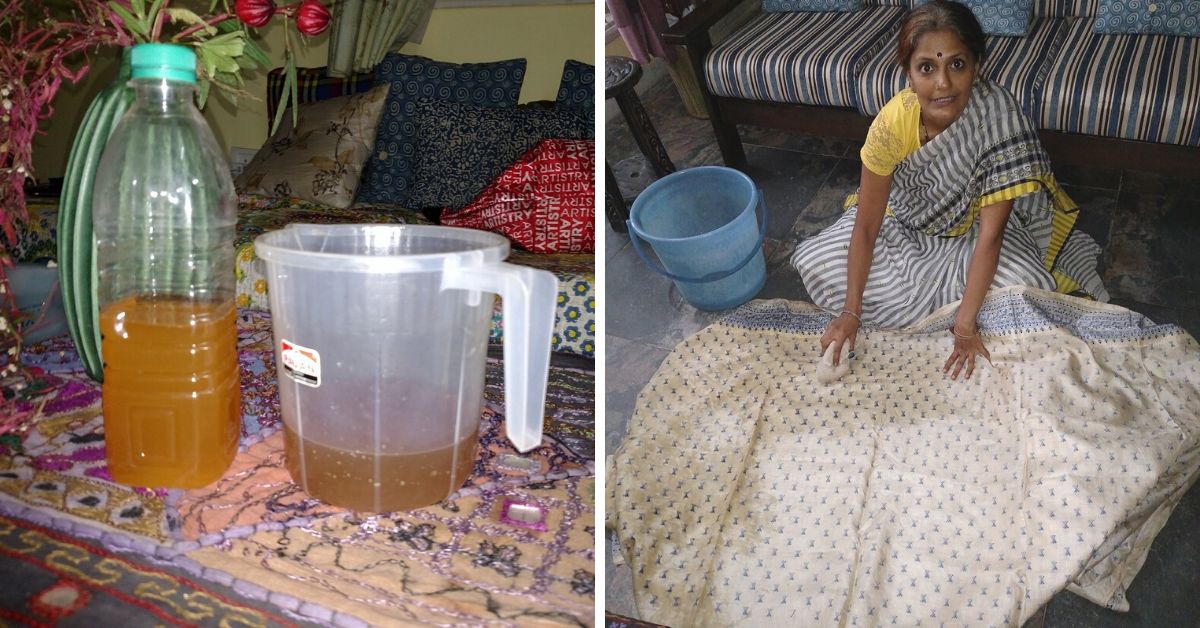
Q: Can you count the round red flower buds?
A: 2